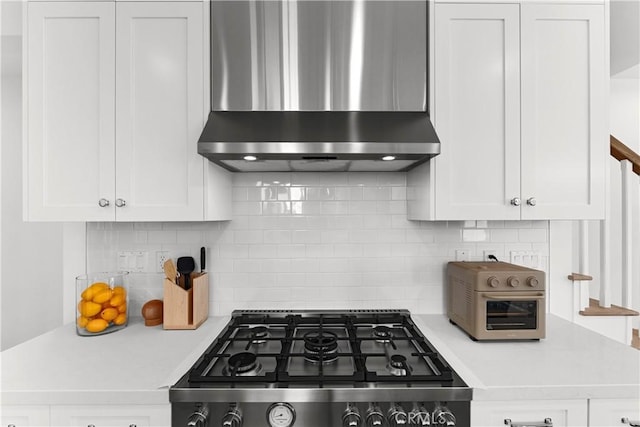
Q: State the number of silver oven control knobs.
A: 7